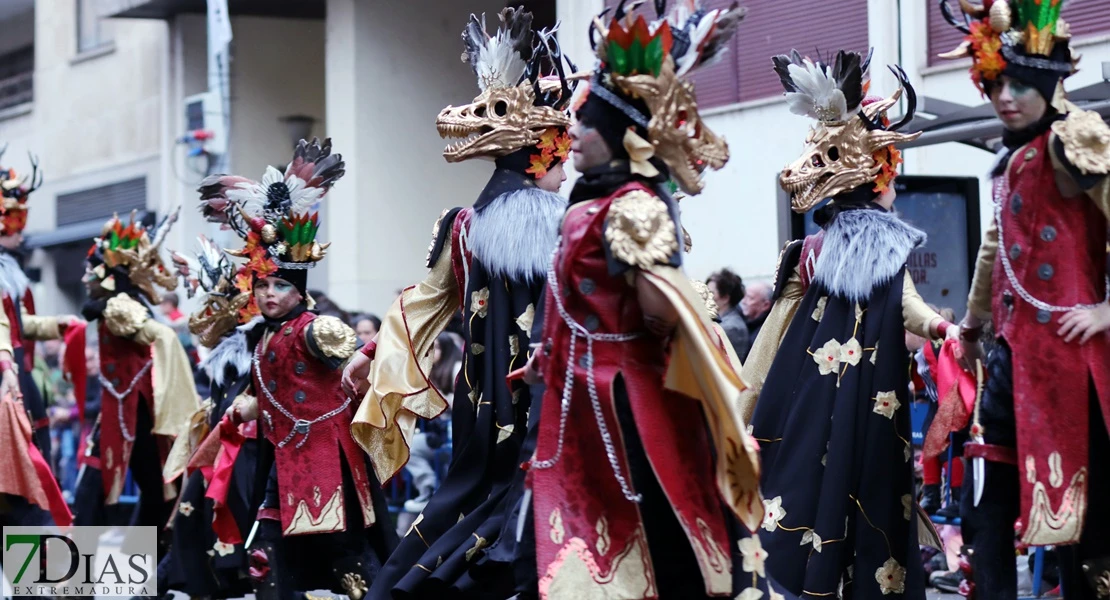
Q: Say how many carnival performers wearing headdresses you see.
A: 8